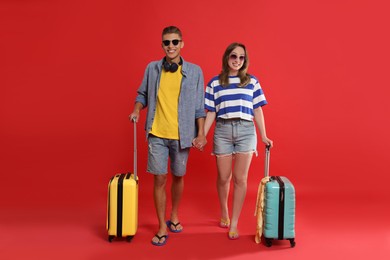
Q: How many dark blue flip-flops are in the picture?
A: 2